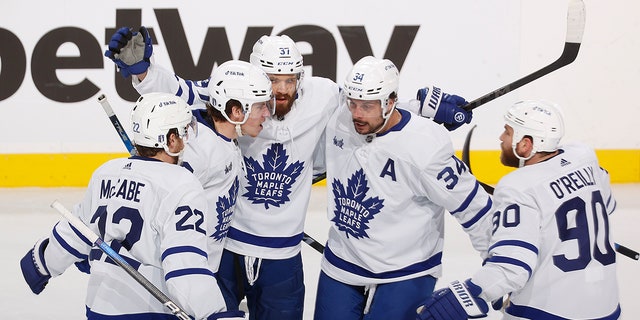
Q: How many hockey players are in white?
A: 5